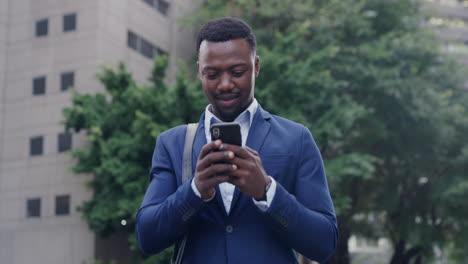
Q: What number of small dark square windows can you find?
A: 8